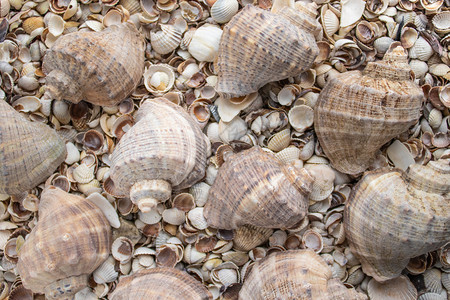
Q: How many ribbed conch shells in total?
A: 10